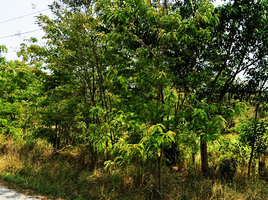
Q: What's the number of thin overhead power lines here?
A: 2